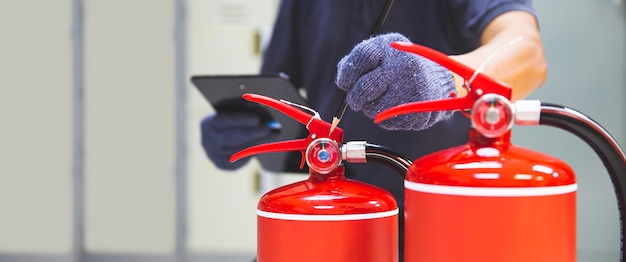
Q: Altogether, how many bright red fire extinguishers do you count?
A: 2